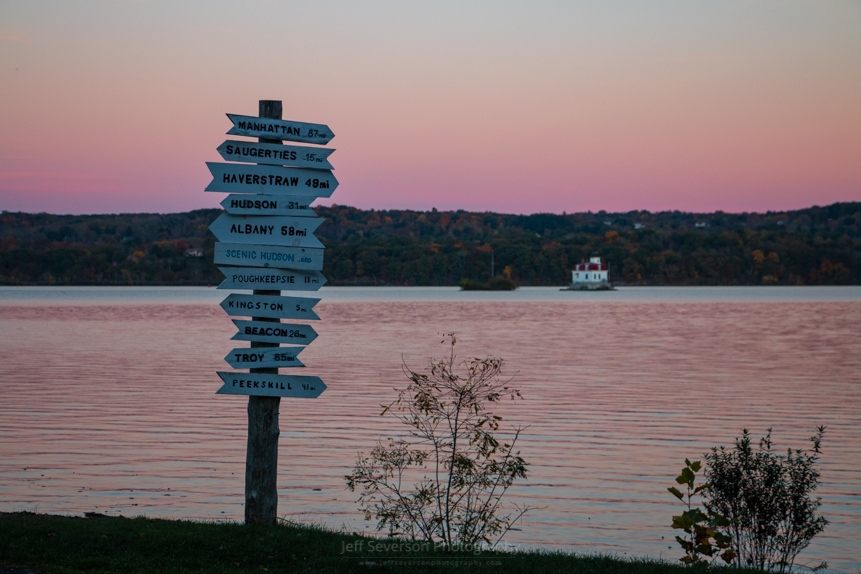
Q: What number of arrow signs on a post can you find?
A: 10